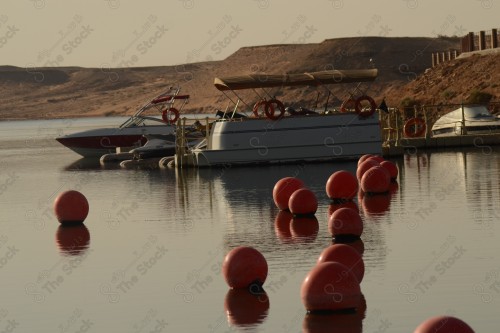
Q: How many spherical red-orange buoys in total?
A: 14